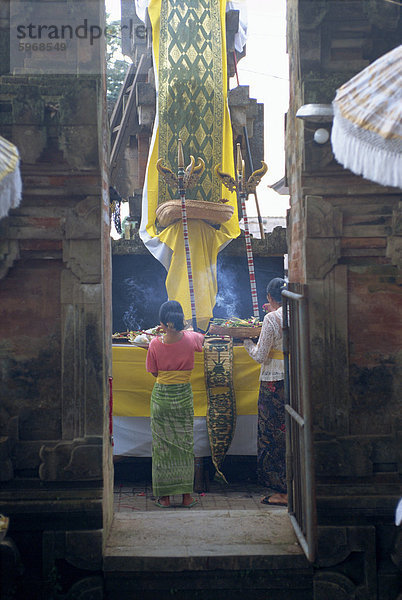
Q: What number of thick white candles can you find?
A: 0